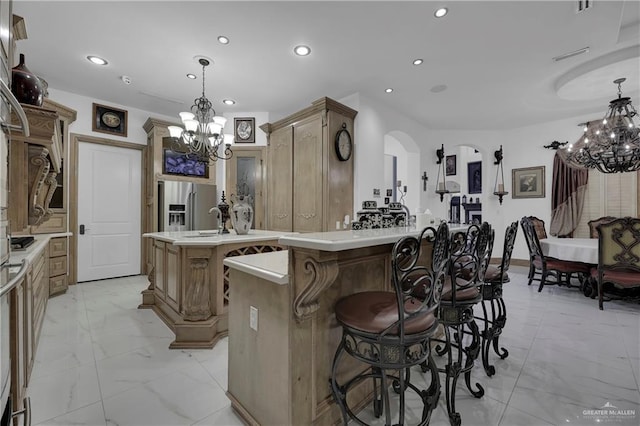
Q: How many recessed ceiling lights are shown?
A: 8